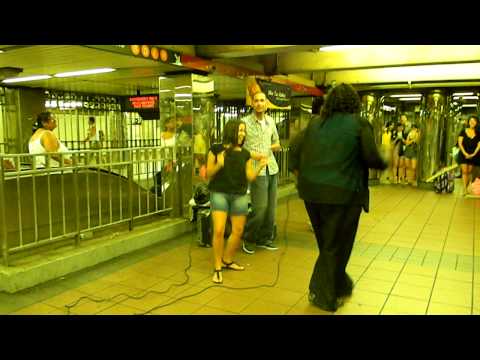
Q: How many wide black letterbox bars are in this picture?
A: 2